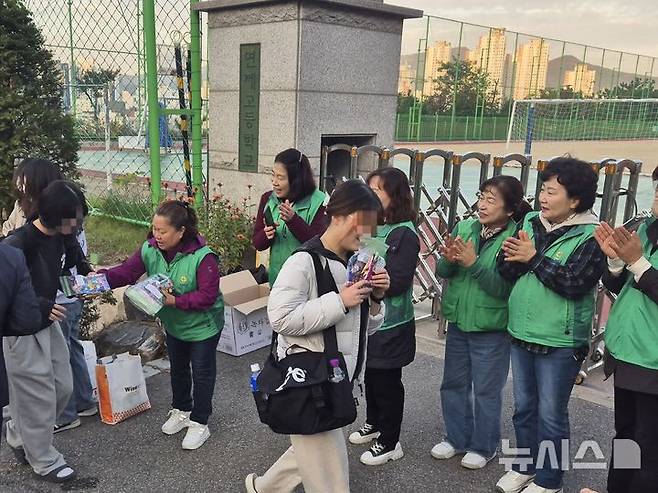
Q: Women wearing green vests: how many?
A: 6